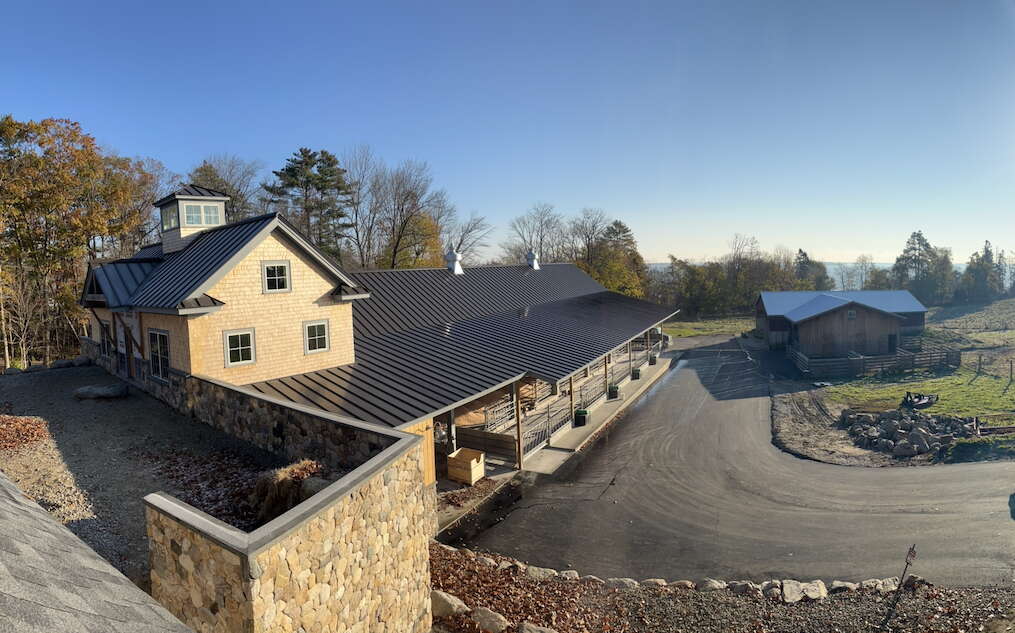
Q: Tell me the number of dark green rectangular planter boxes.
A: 4